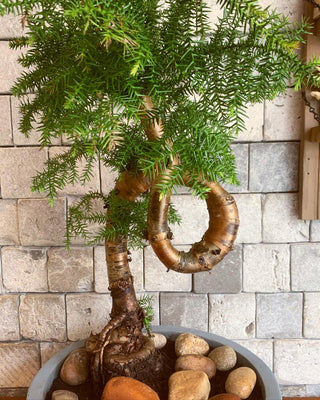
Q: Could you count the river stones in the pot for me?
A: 10